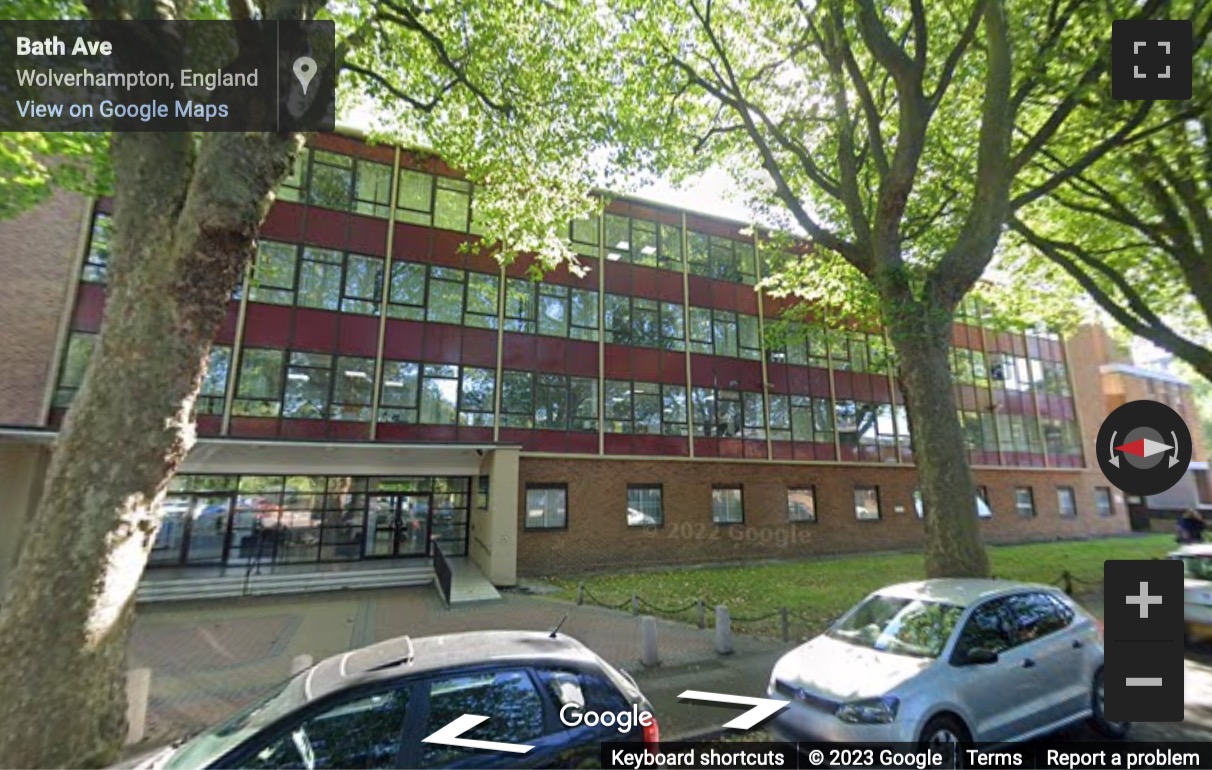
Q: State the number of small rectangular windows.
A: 10